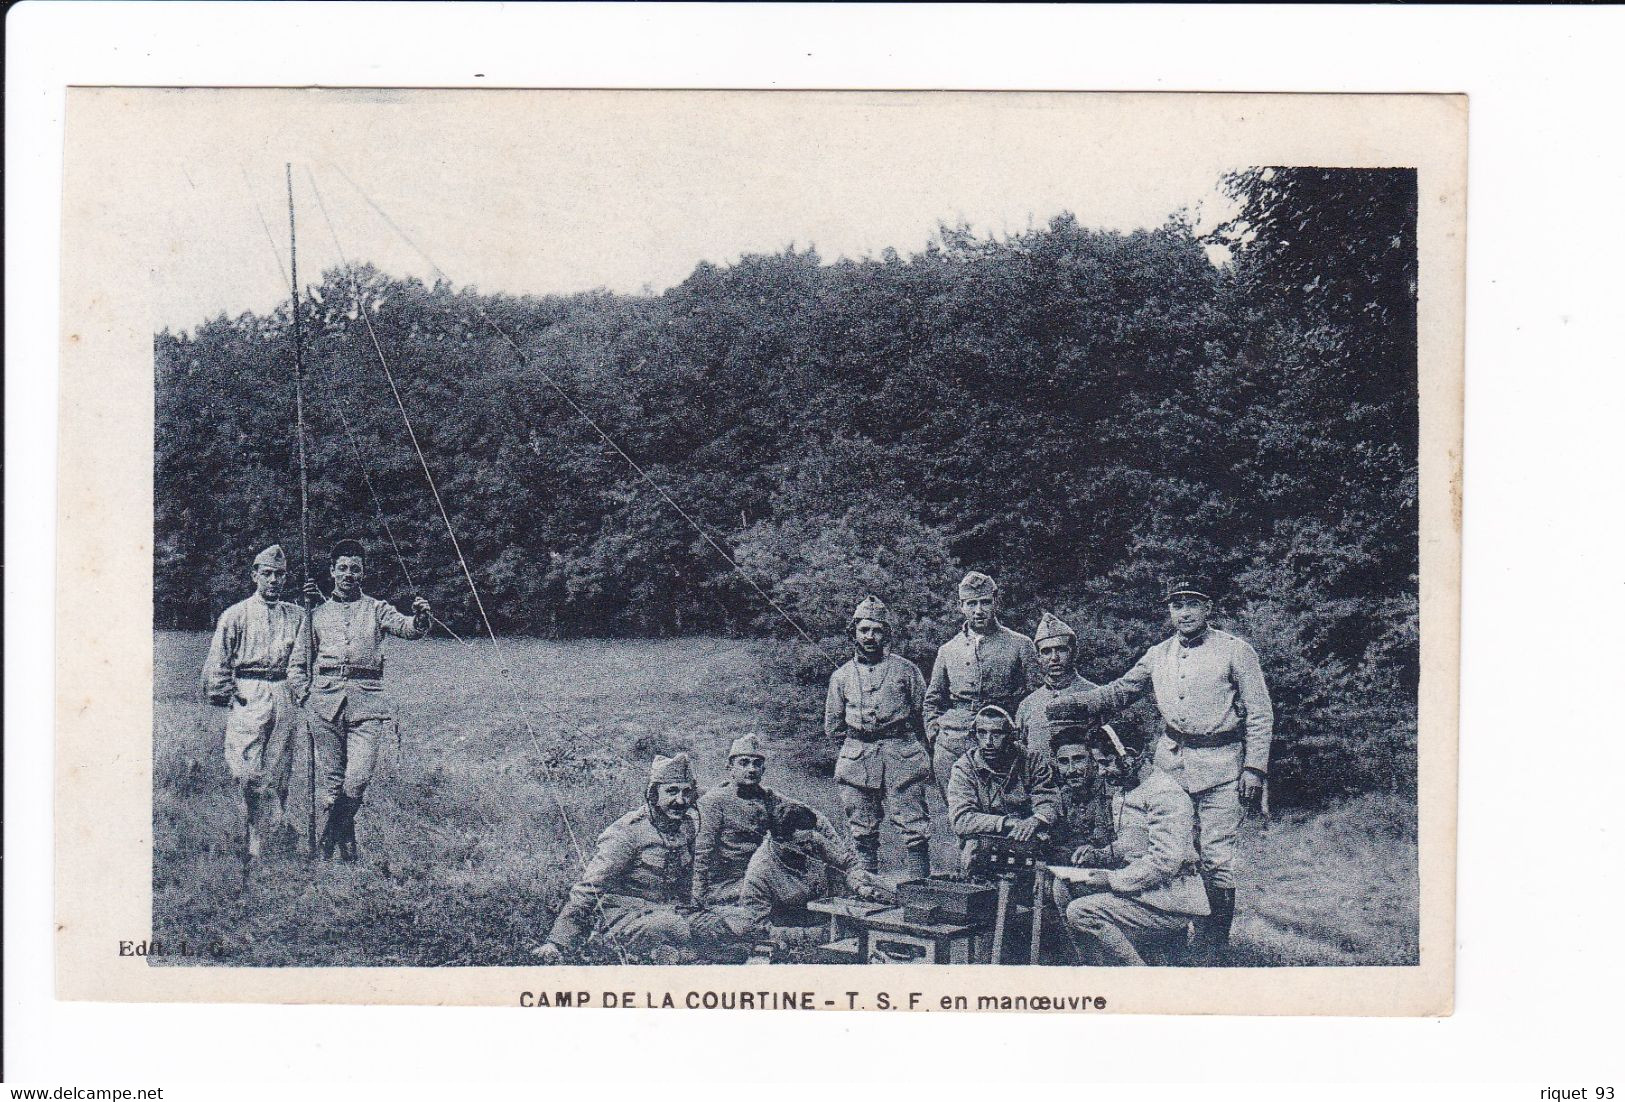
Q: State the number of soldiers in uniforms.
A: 12